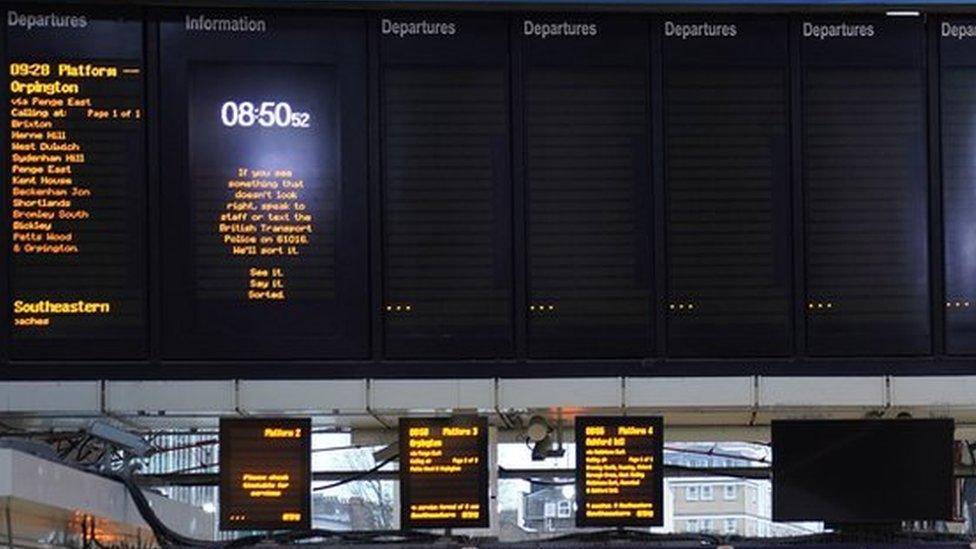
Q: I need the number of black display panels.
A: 11